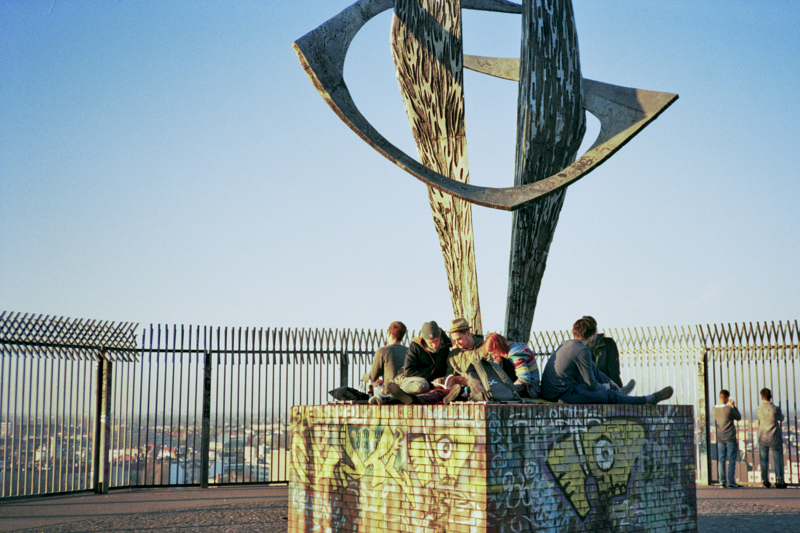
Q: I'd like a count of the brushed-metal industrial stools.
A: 0